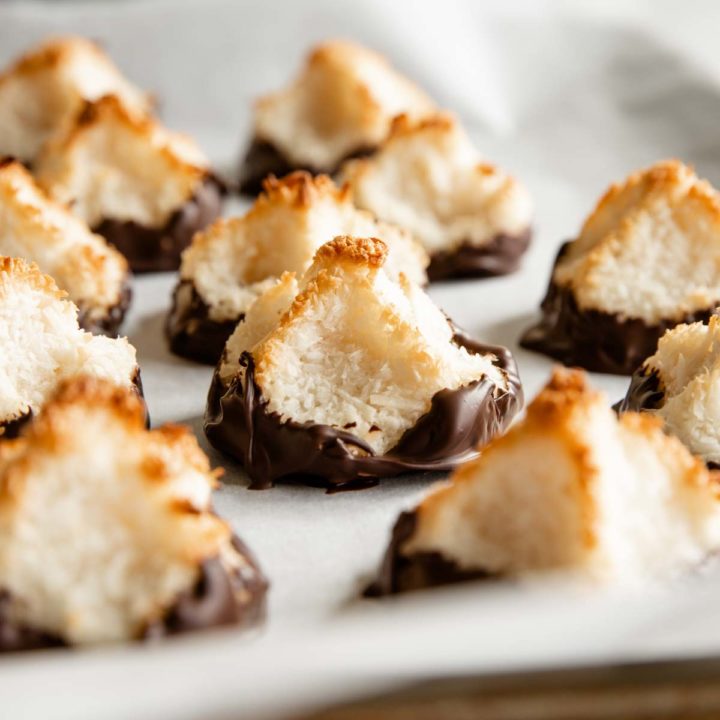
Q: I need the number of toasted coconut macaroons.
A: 12